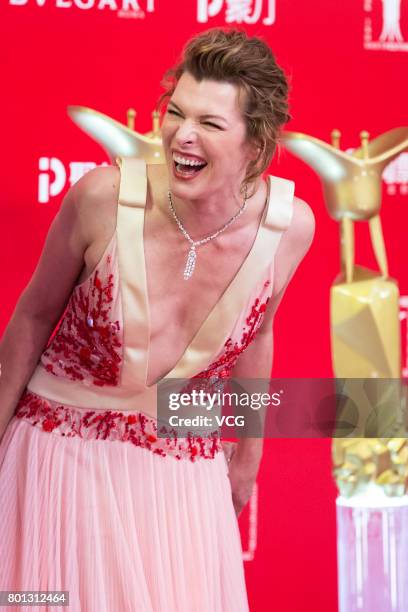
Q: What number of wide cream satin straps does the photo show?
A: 2